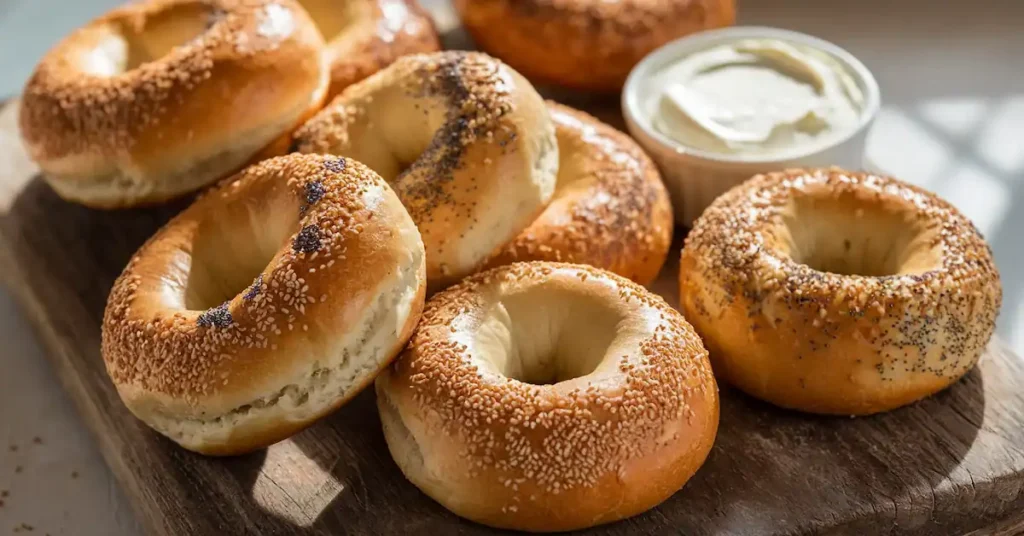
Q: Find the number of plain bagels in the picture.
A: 0